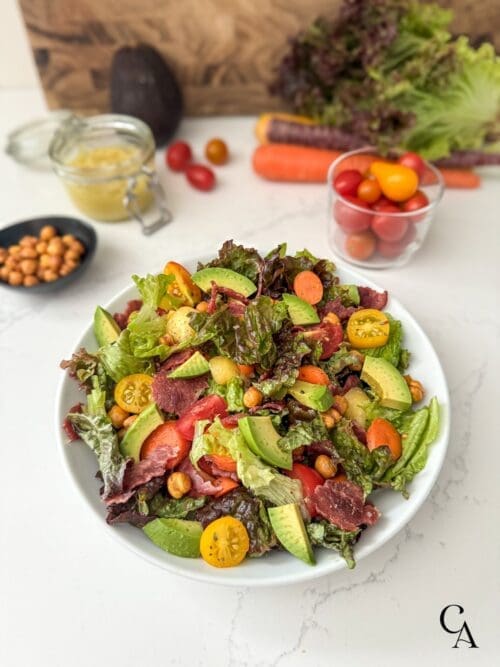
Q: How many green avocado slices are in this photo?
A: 11